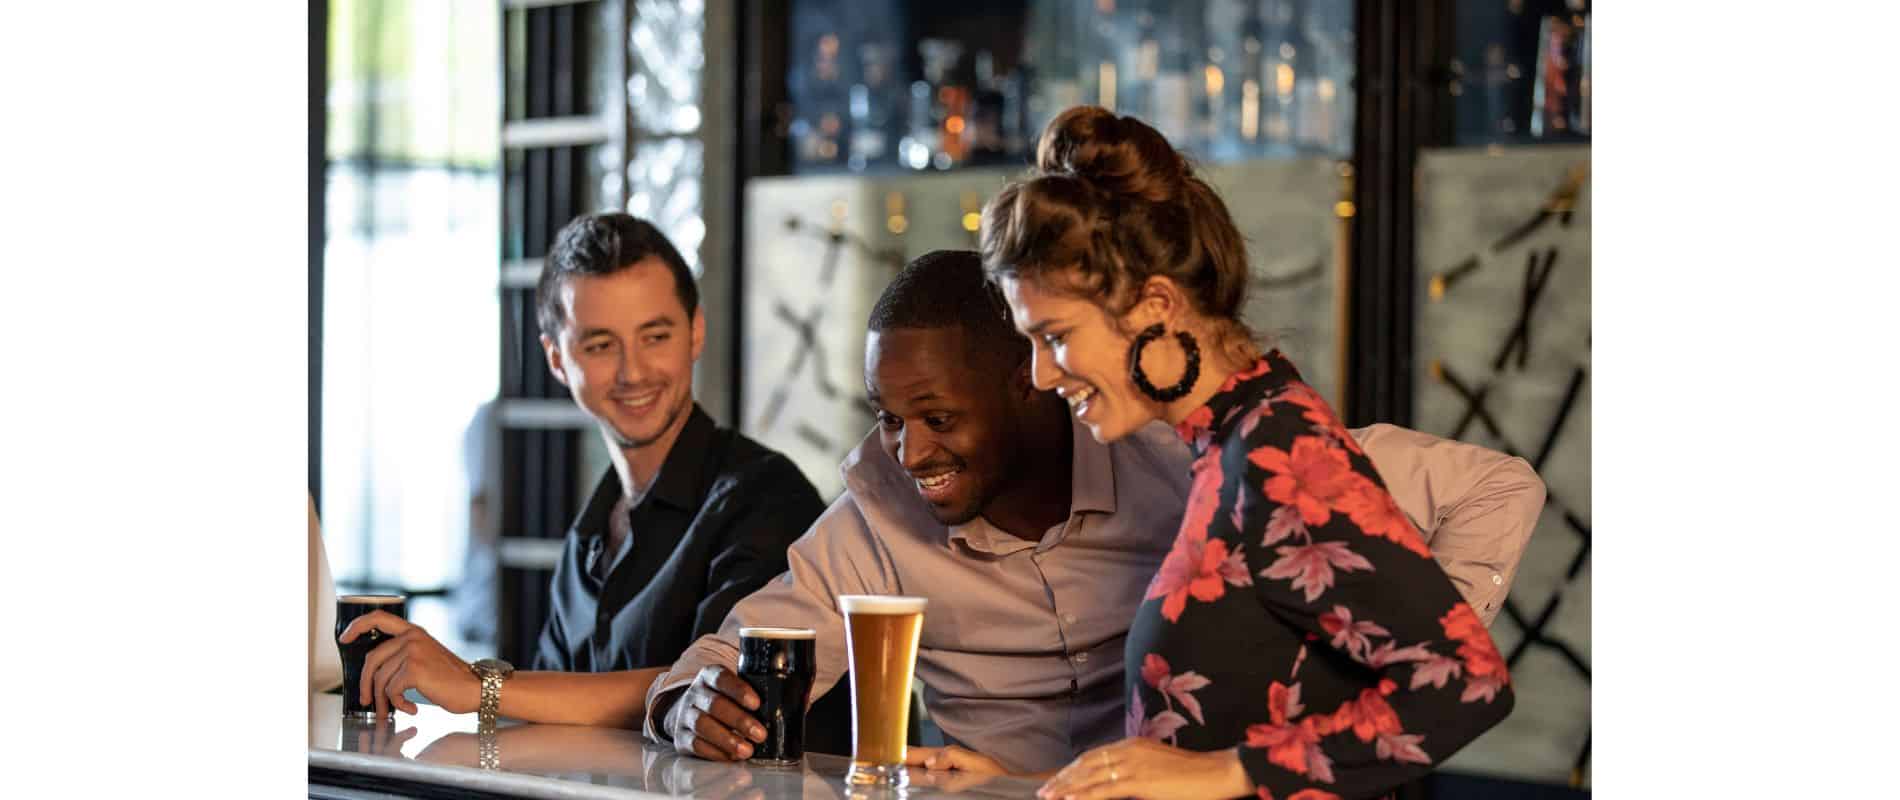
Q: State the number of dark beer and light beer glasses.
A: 3